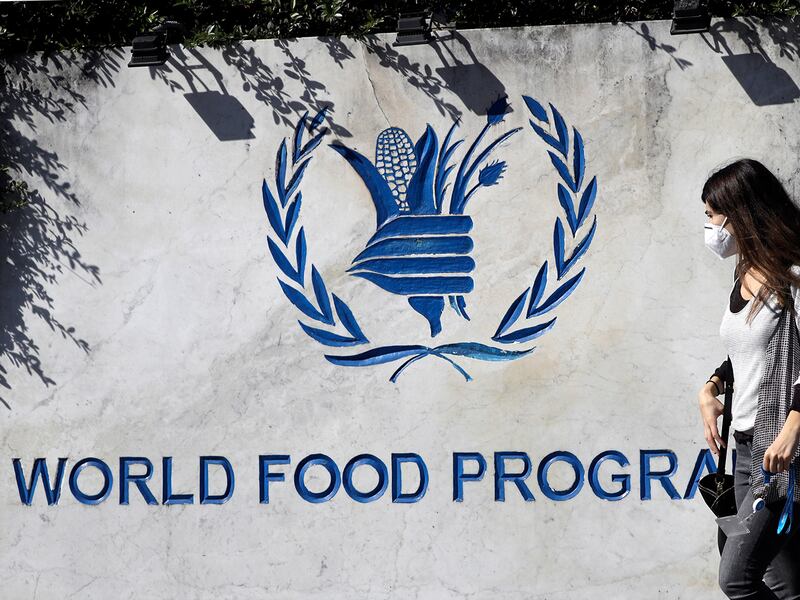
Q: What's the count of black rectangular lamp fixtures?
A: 3